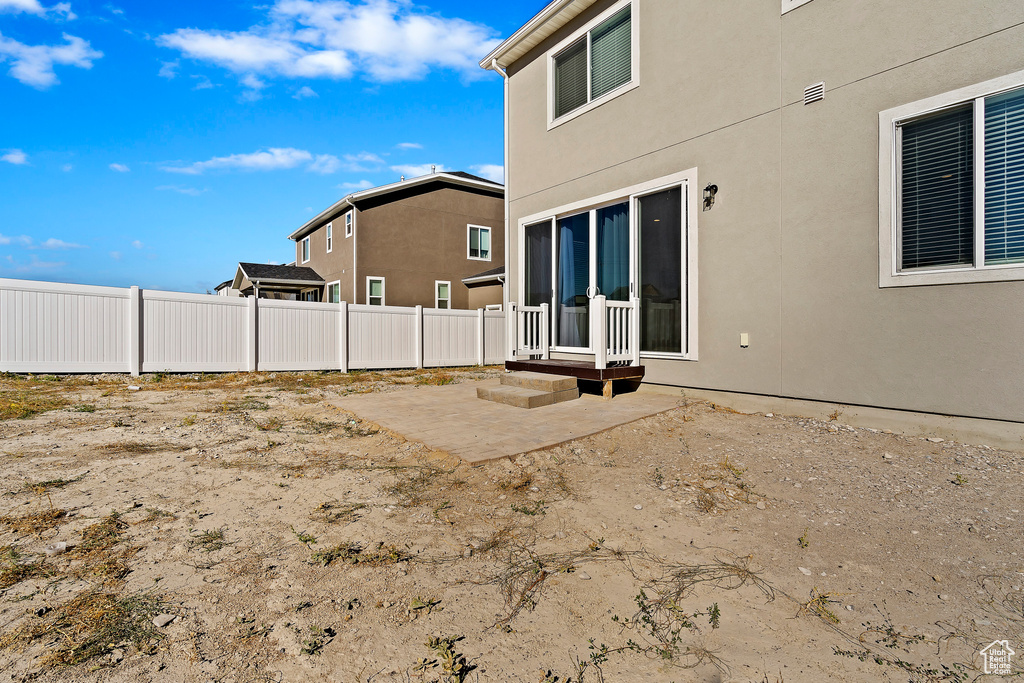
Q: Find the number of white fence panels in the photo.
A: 6